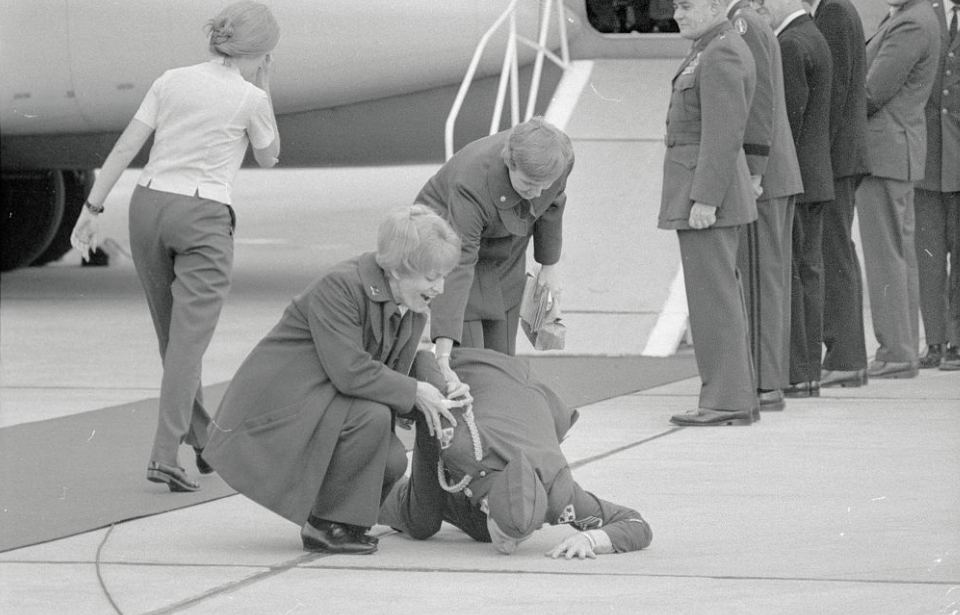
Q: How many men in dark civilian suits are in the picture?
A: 2